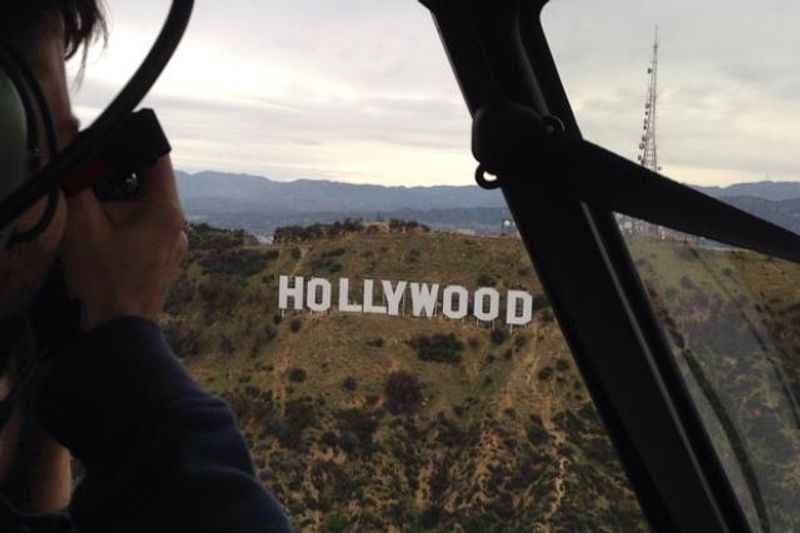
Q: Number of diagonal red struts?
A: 0